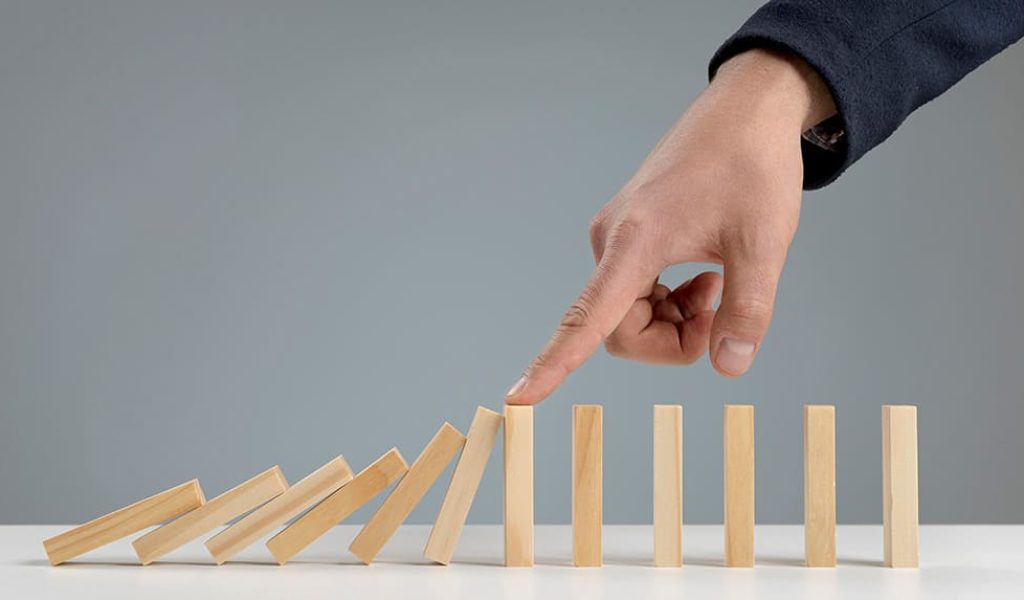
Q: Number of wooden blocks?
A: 12